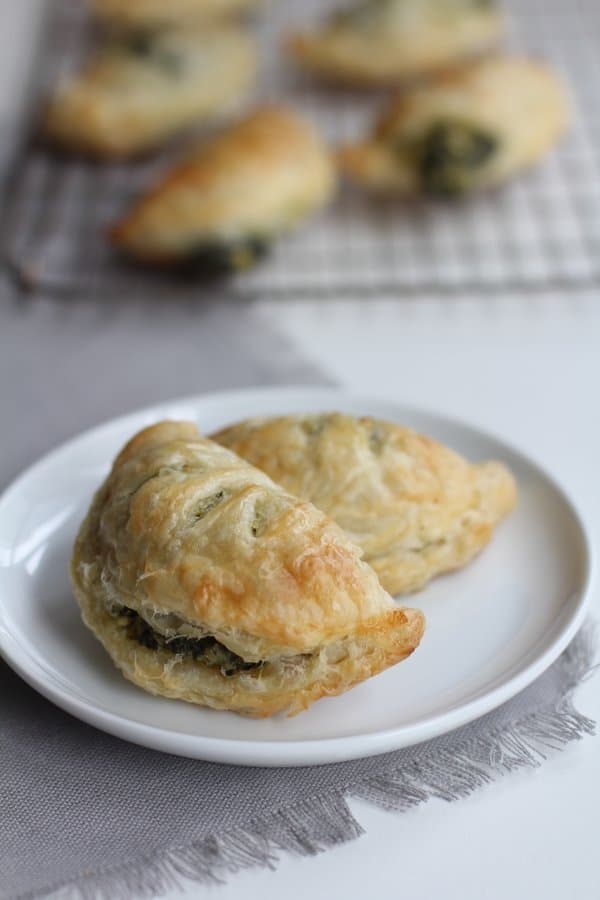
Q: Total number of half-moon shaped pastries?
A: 7